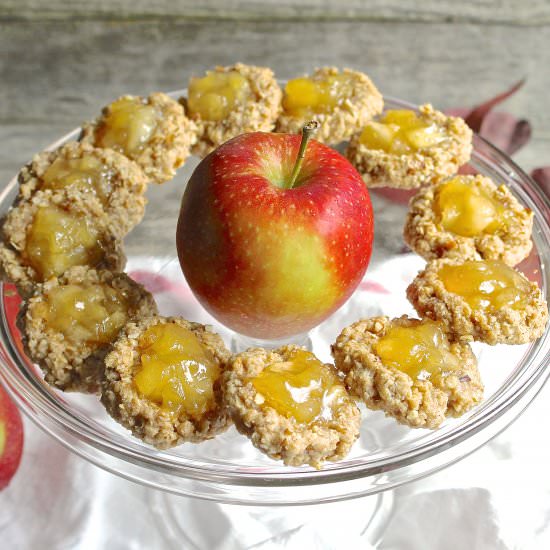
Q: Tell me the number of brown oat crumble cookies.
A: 12